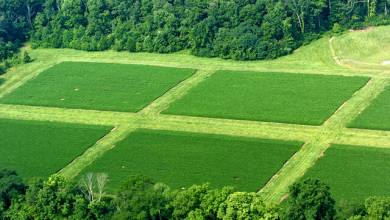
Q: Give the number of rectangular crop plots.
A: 6